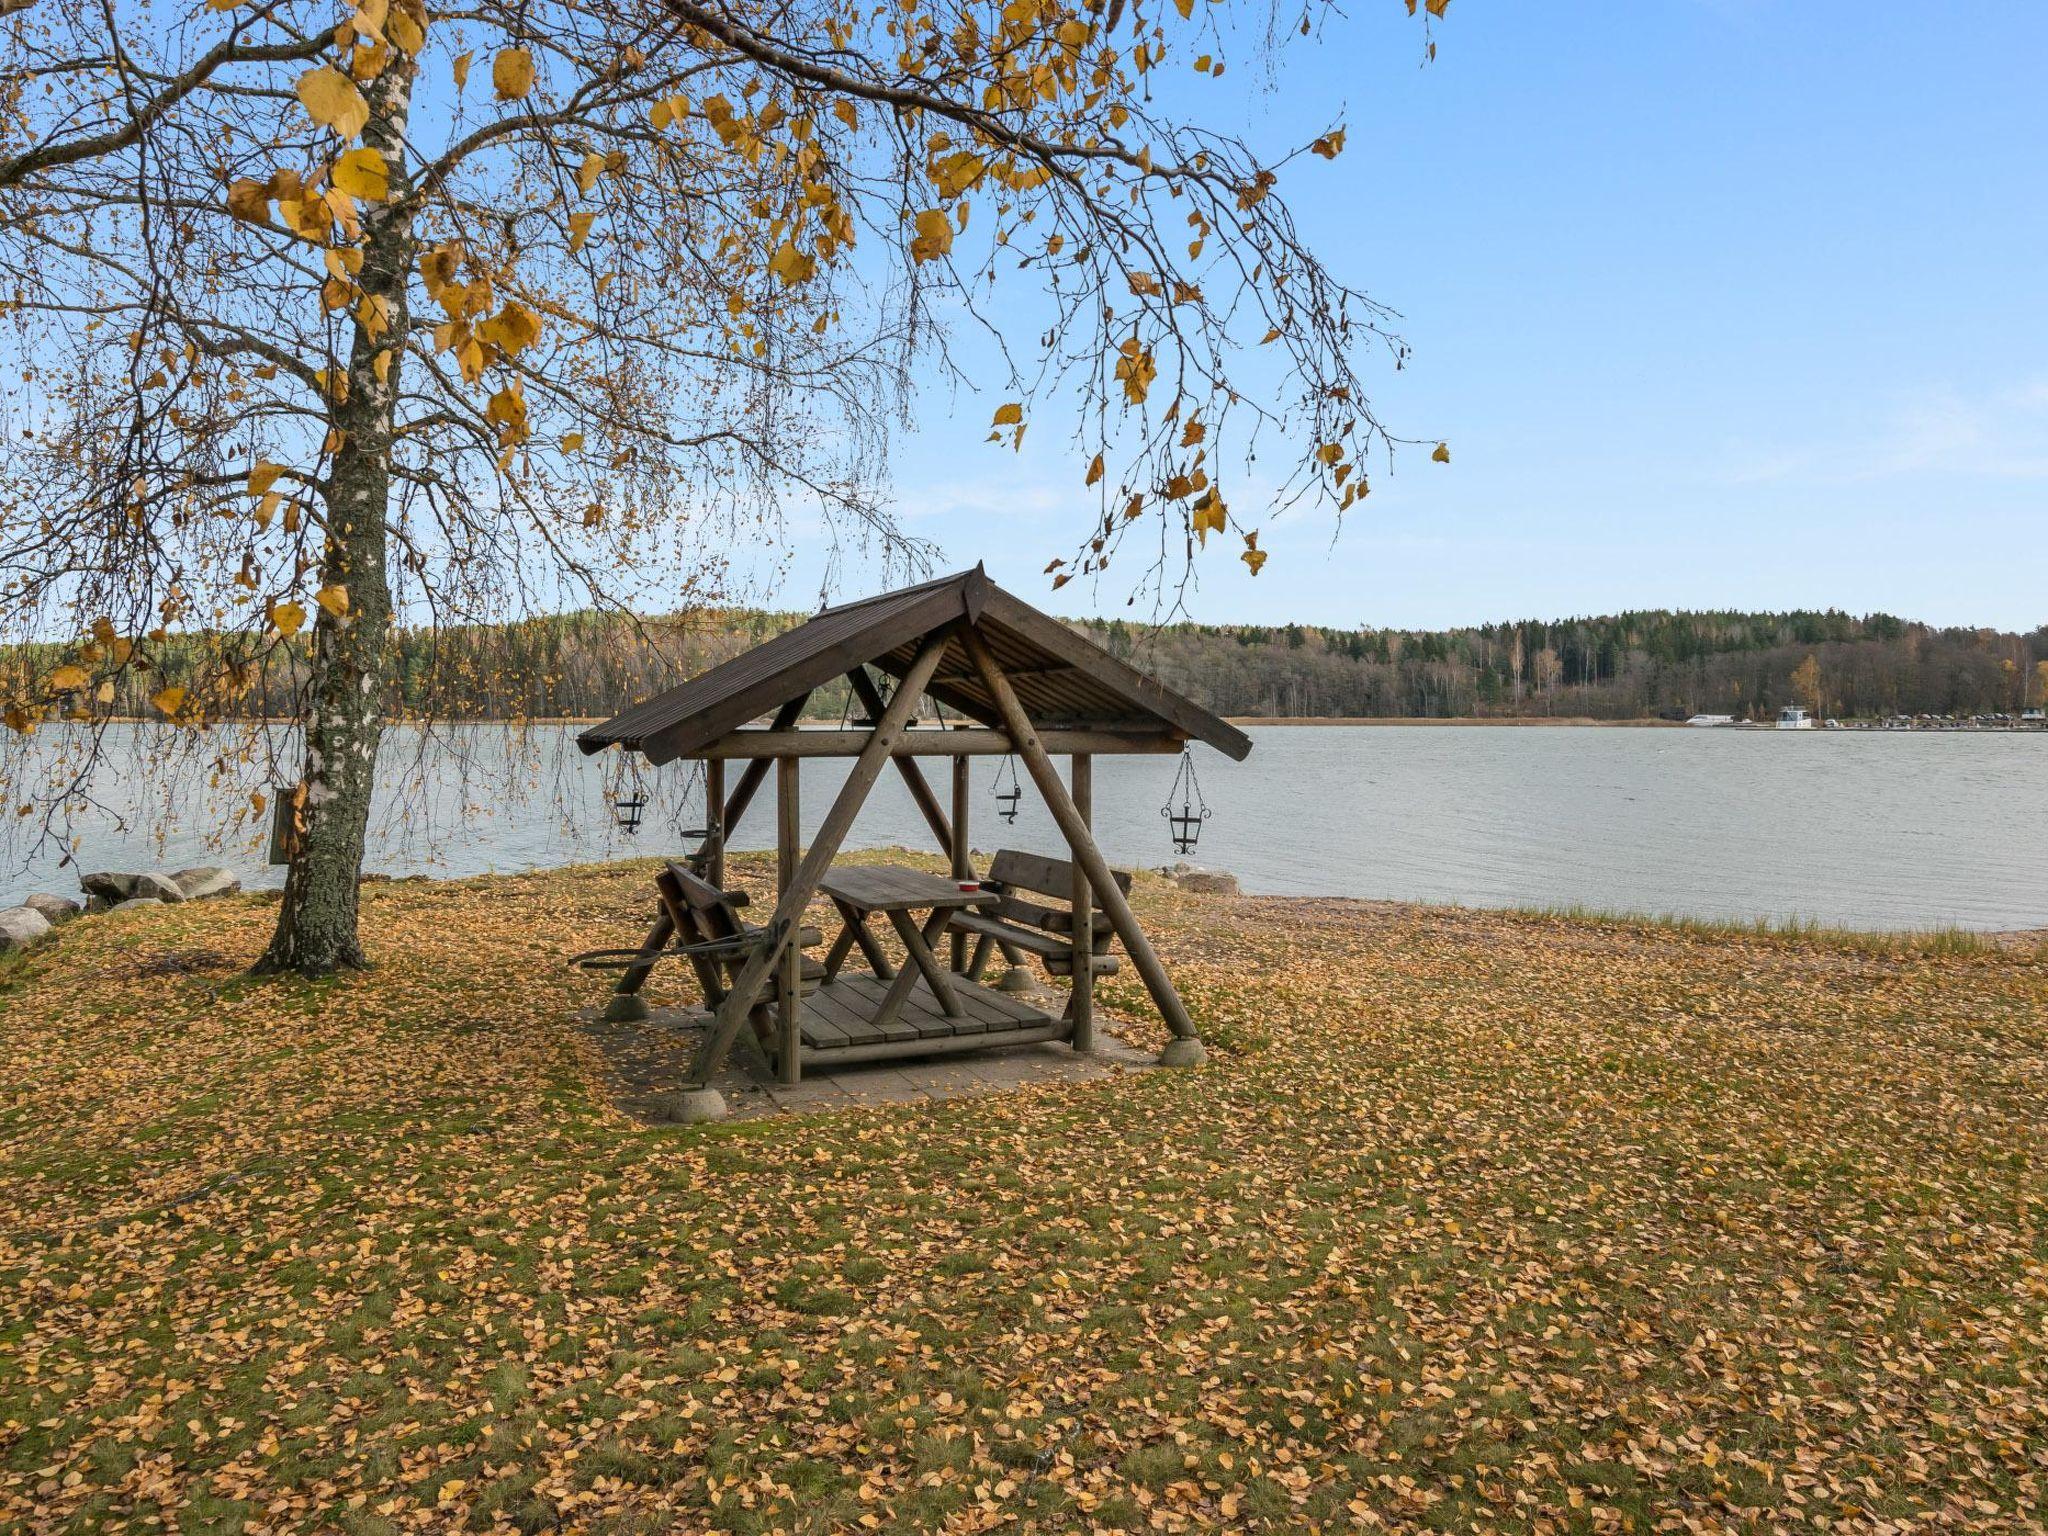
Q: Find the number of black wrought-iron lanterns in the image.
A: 4